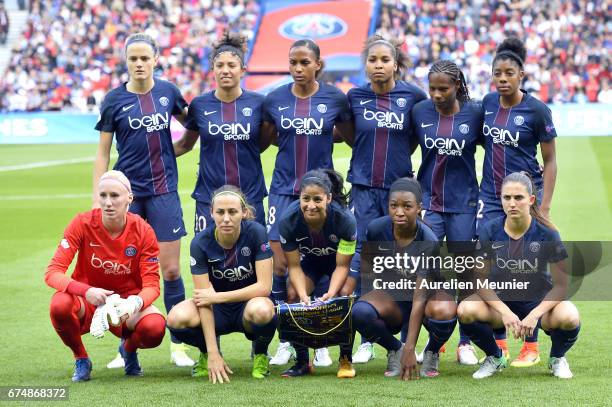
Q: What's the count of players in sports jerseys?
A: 11